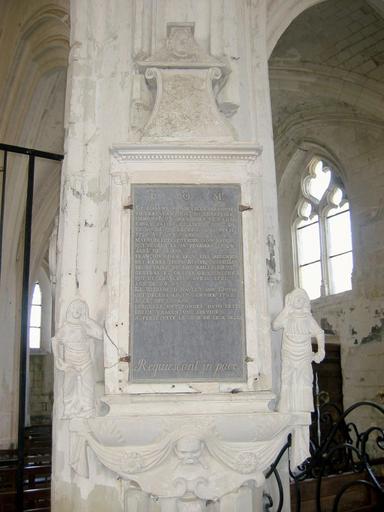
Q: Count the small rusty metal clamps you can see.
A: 4